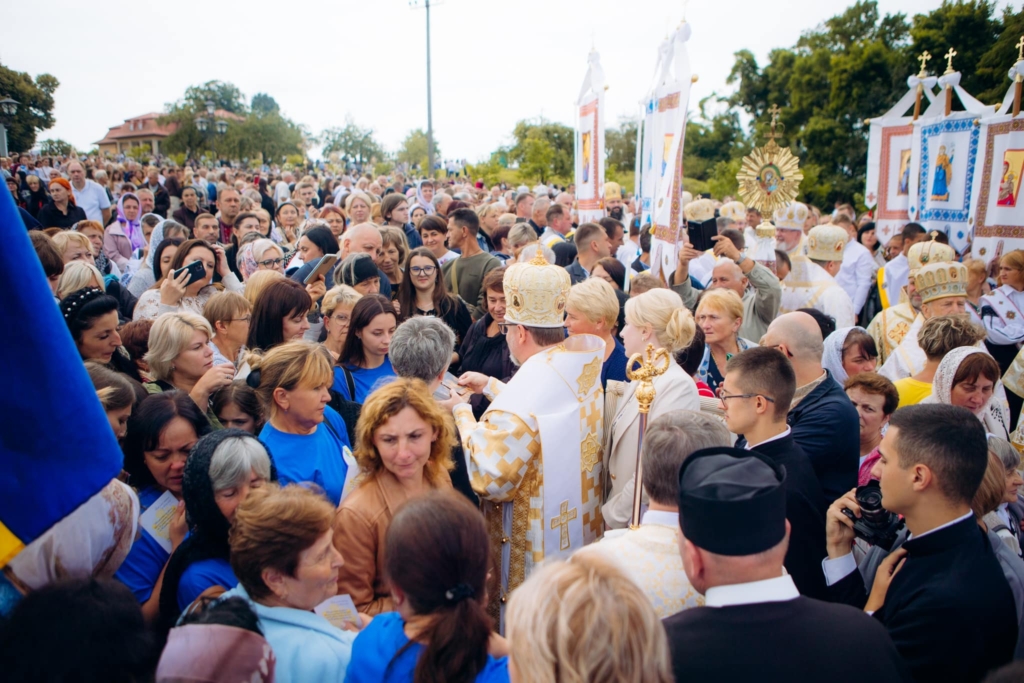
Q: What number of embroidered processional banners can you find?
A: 6